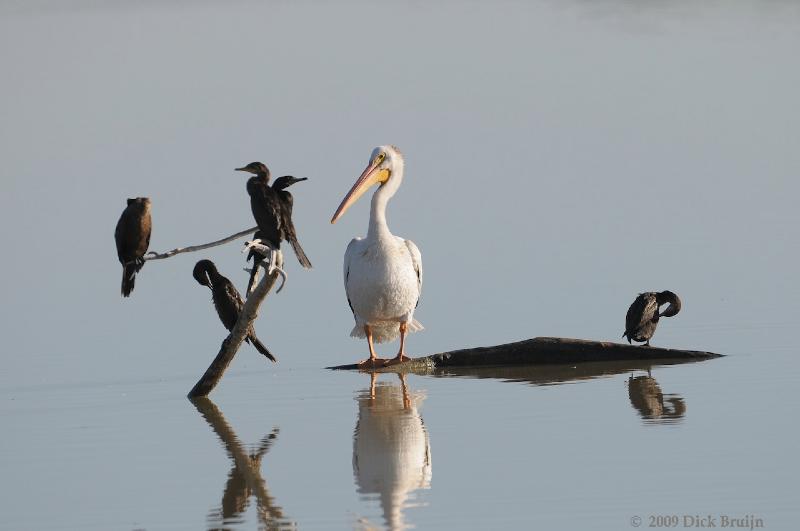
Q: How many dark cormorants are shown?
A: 5